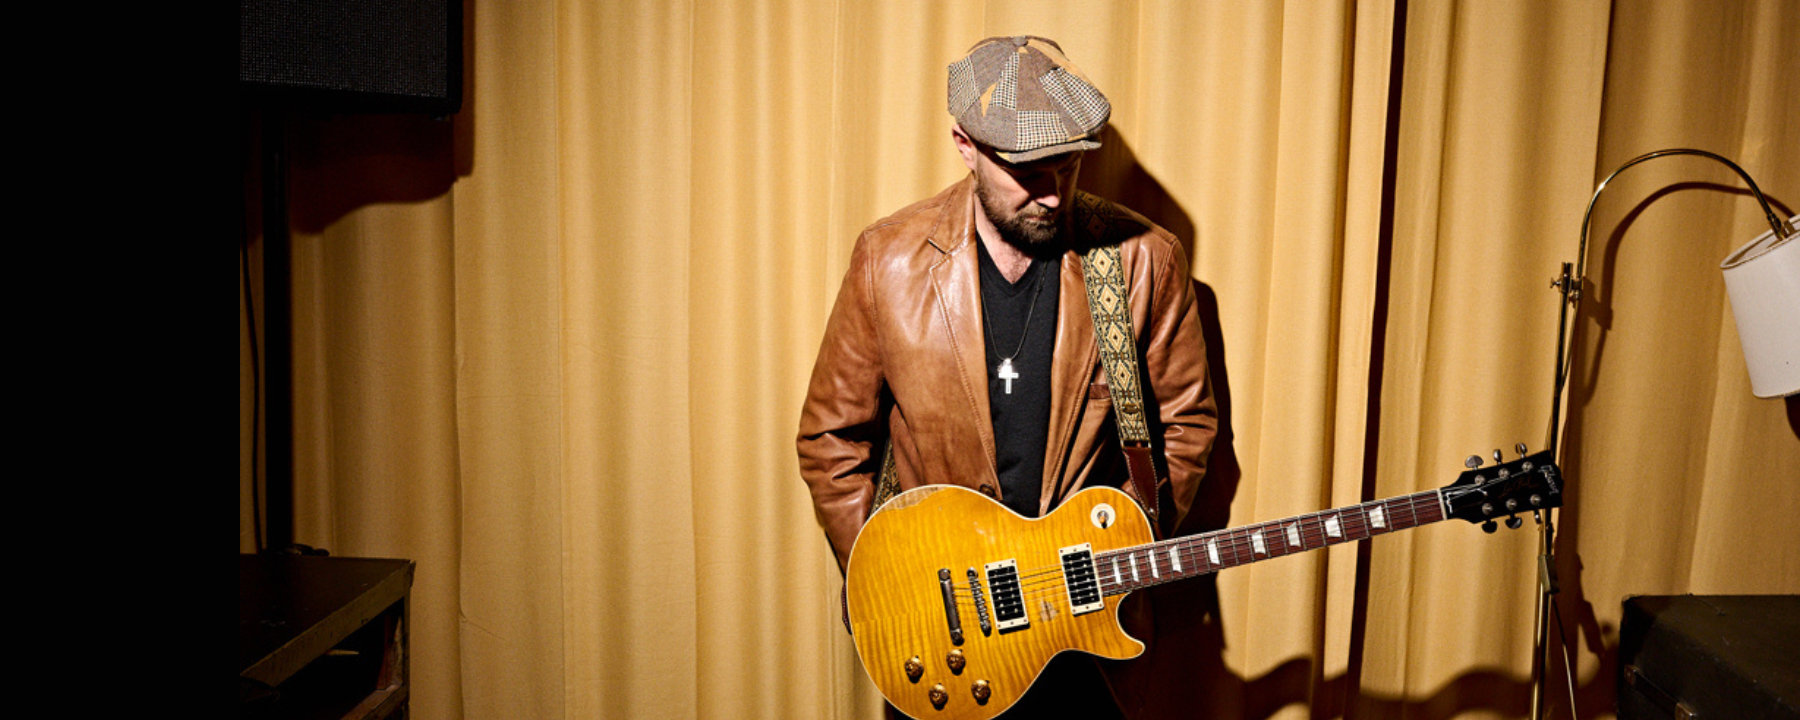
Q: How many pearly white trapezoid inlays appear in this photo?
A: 9